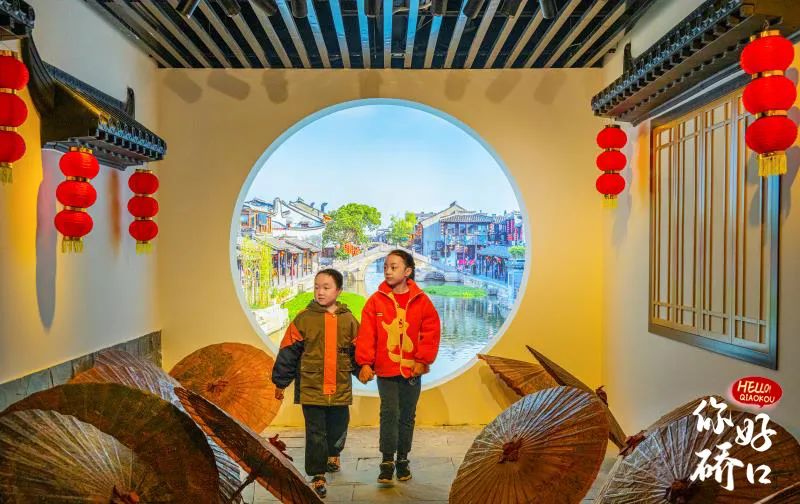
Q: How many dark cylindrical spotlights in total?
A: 9